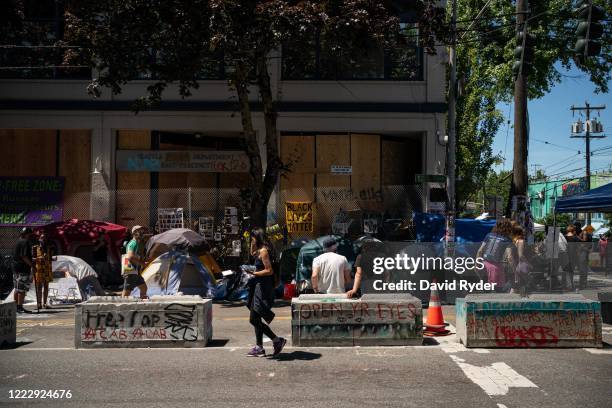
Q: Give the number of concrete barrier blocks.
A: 4